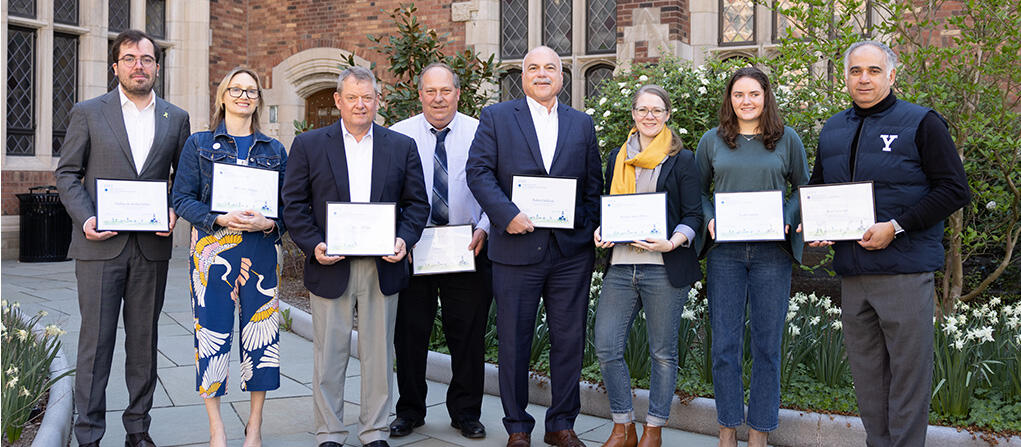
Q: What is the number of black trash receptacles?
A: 1